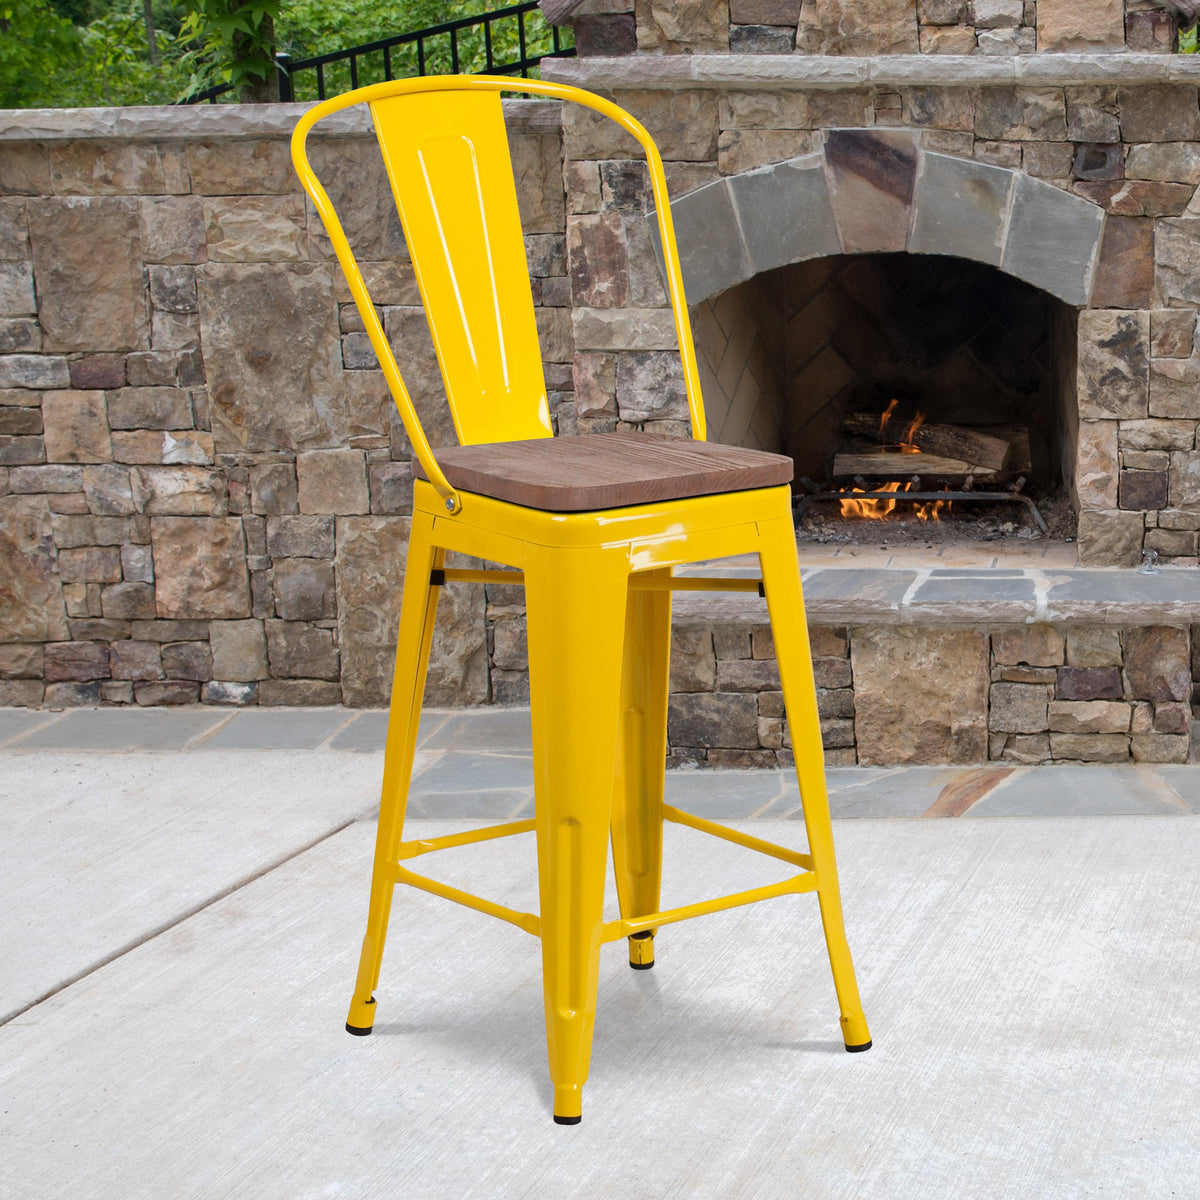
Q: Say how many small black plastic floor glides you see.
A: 4